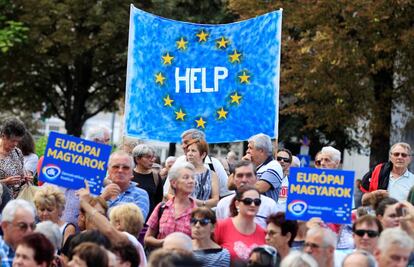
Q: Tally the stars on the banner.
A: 12